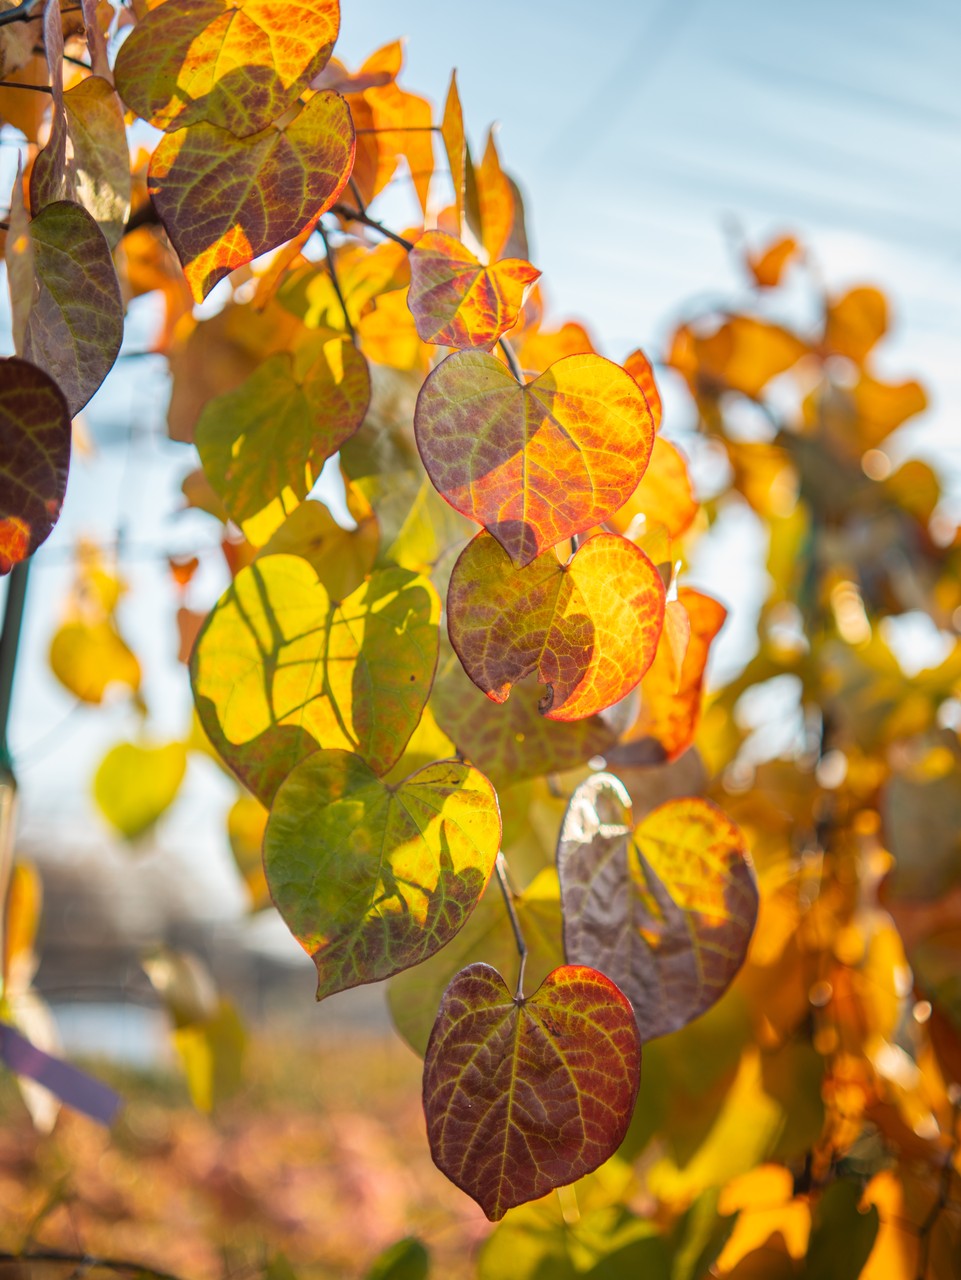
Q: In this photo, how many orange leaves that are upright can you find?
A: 2